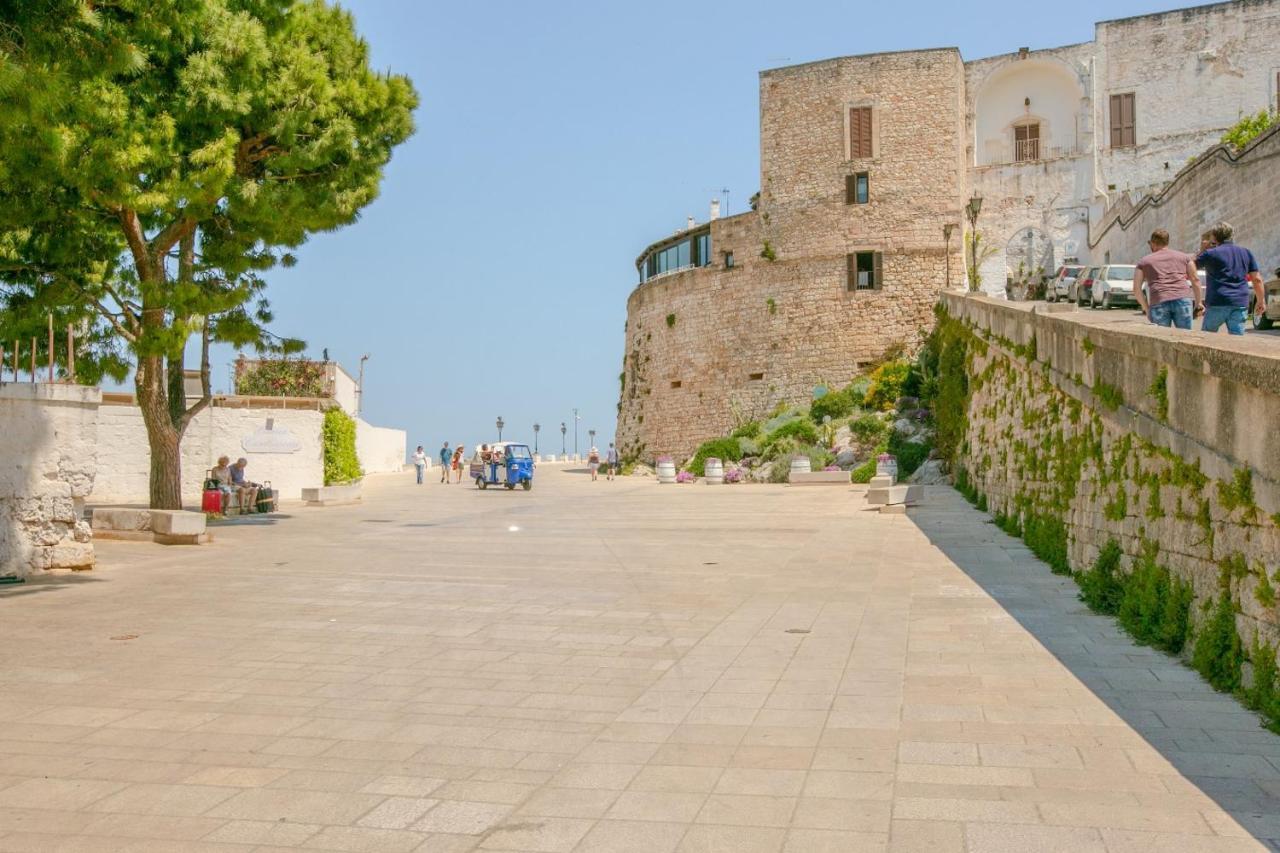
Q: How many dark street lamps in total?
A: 6